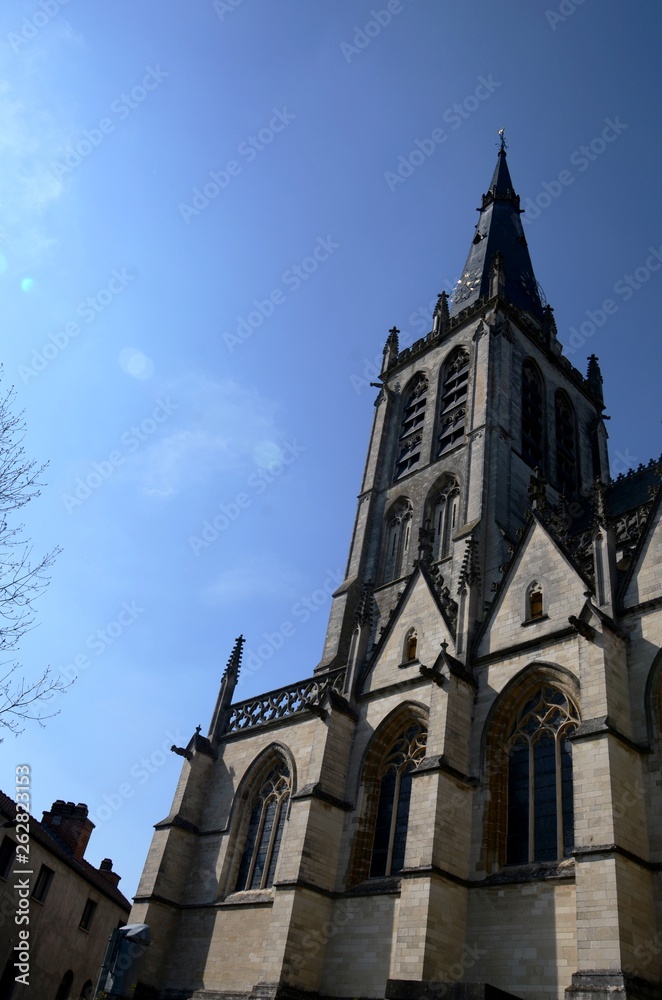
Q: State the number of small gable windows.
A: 2